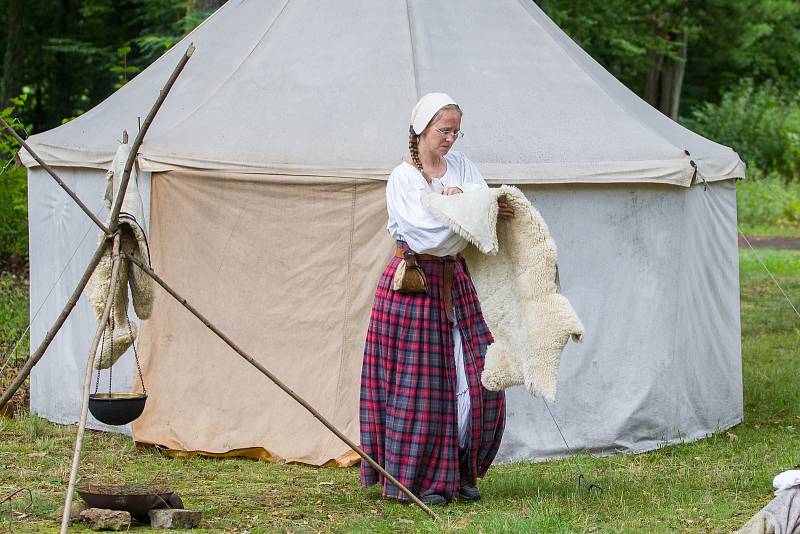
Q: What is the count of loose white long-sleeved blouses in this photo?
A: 1